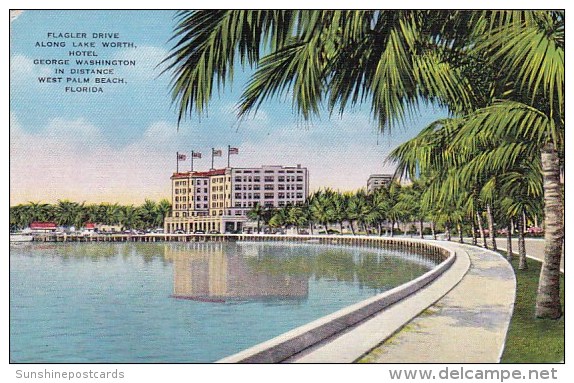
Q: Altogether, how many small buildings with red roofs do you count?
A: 2